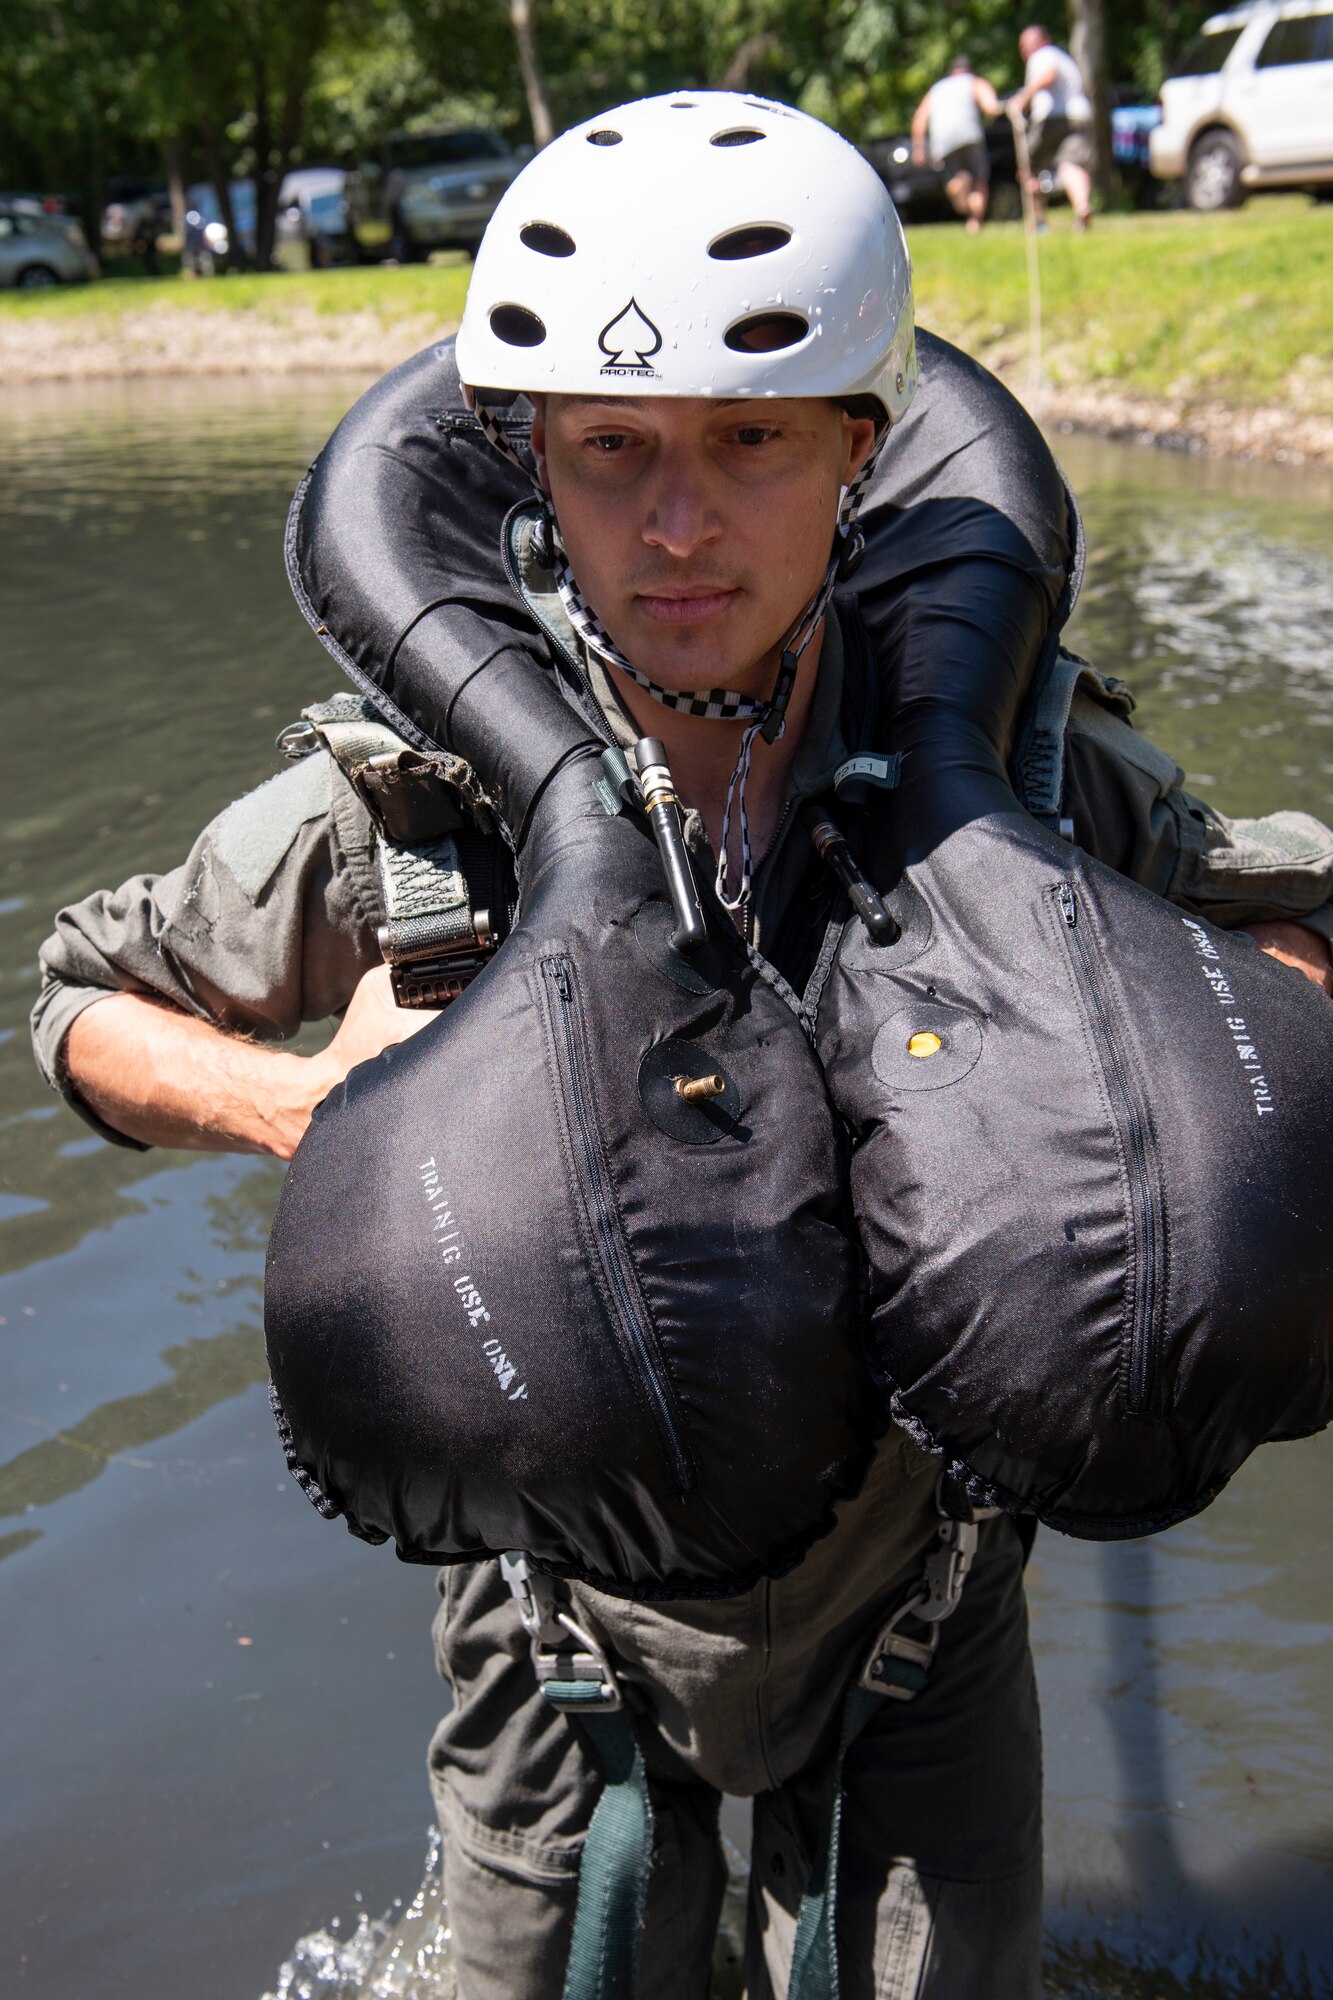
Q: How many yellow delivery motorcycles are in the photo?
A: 0